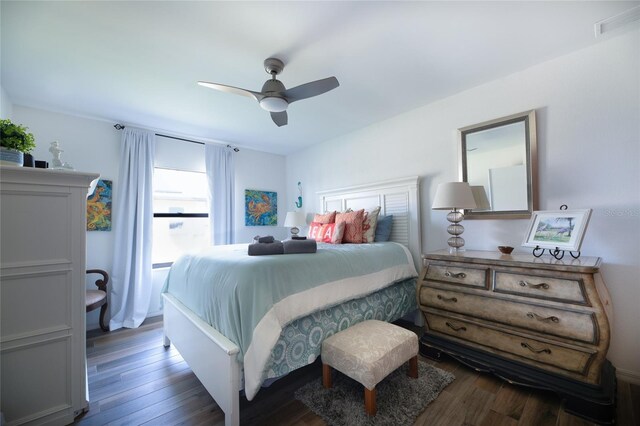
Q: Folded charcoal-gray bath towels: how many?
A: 2